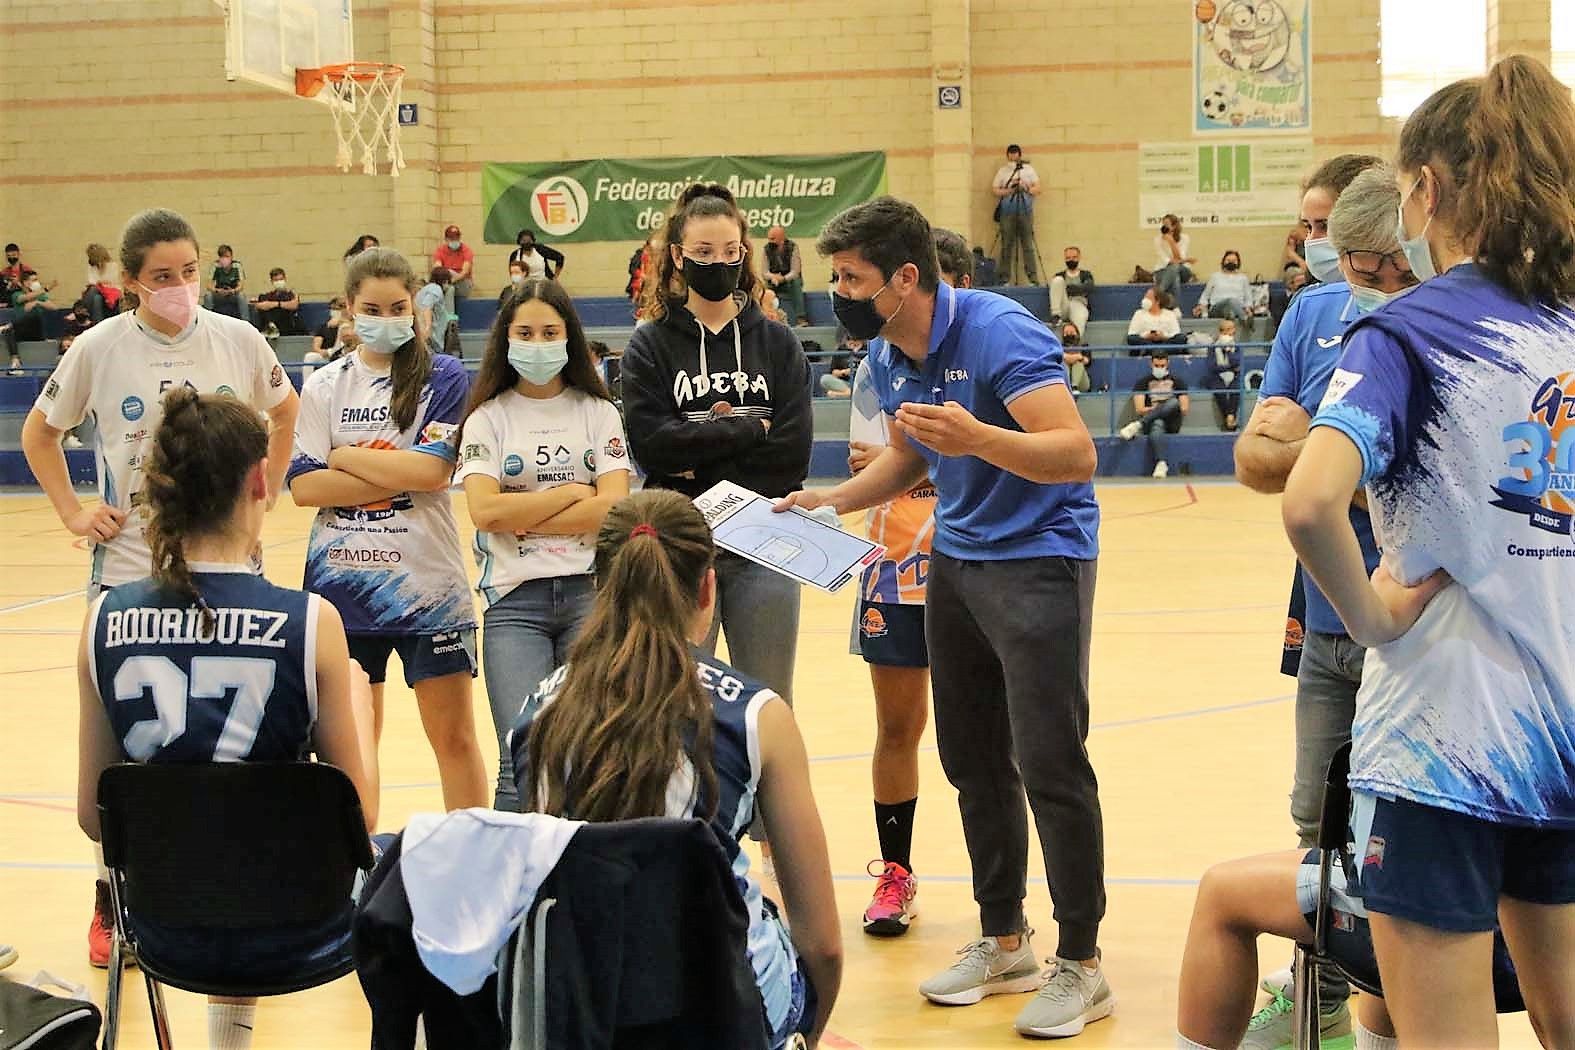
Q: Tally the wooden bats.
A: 0